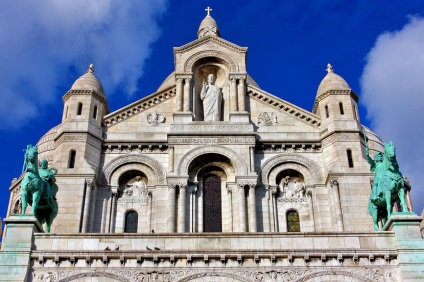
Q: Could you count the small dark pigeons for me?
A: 5